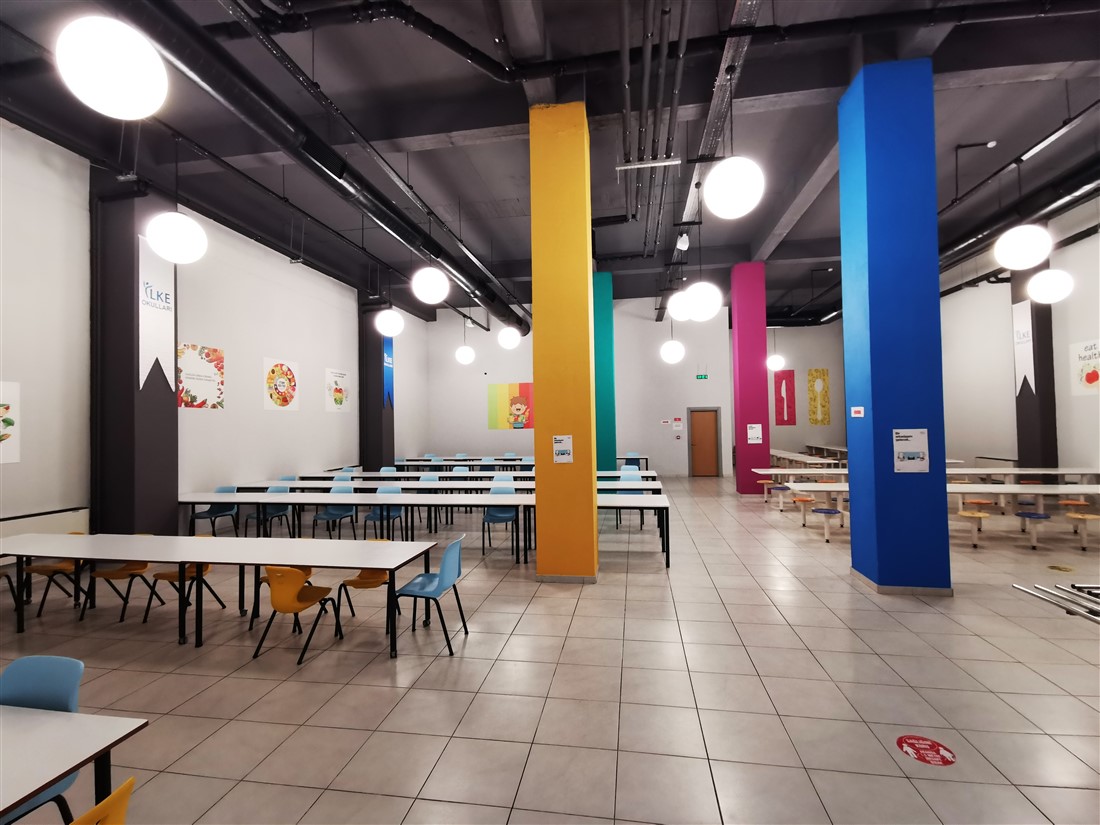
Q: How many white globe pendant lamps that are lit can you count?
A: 13